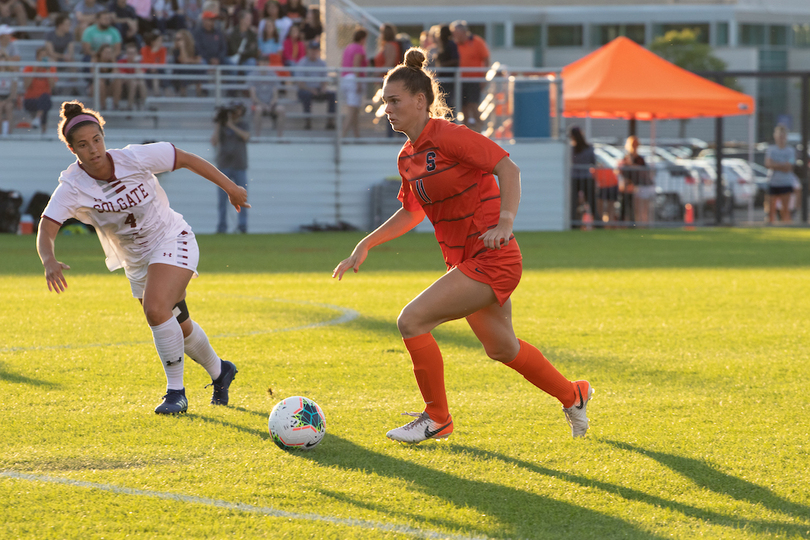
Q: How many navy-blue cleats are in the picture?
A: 2